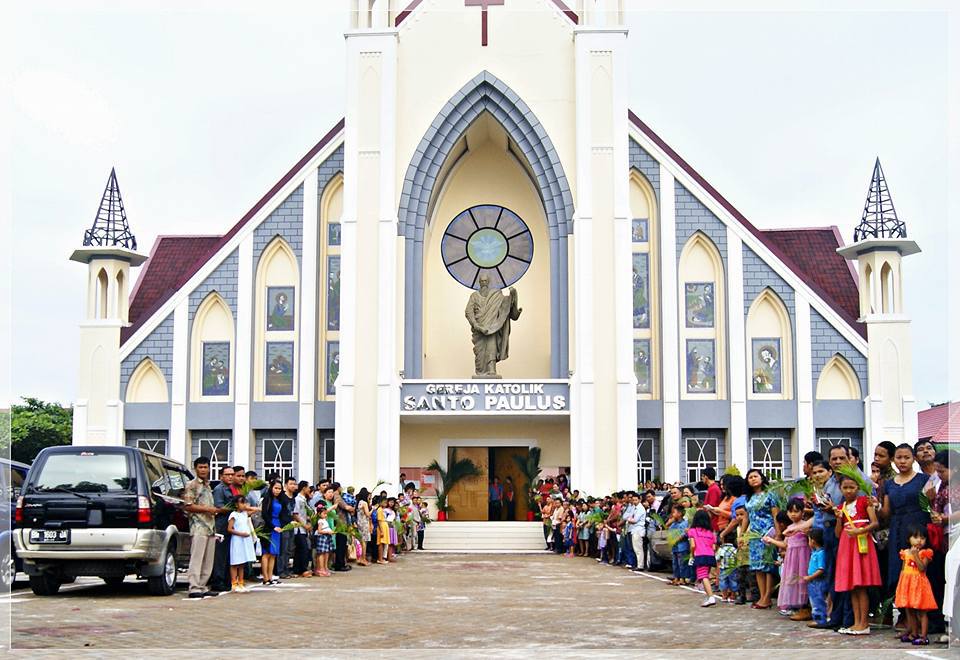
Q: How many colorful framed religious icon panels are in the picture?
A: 12